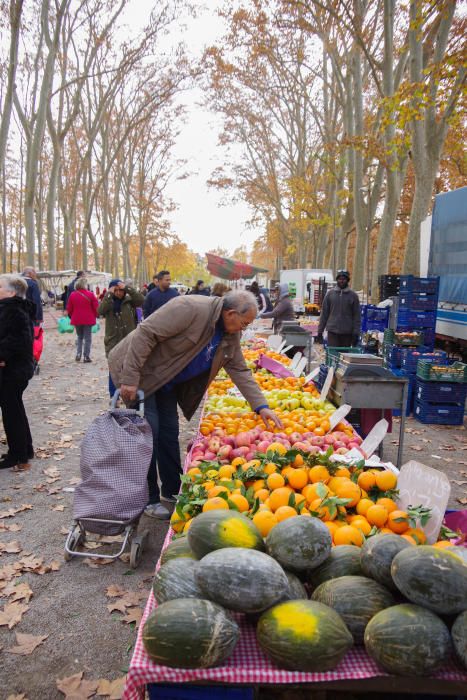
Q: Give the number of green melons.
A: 14